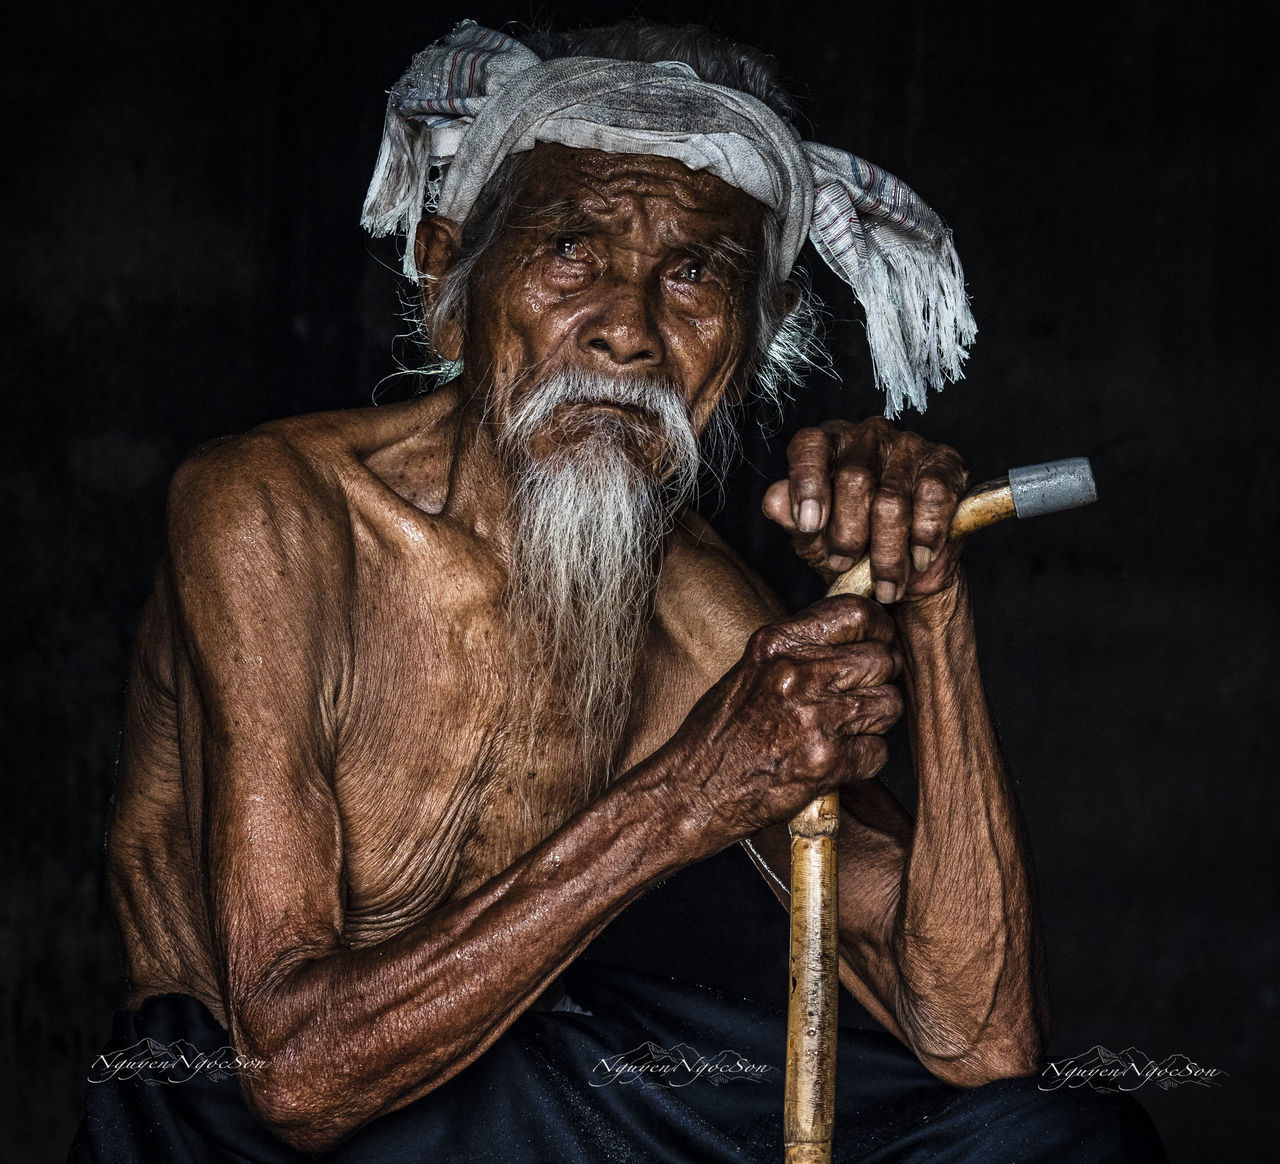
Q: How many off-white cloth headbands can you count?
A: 1